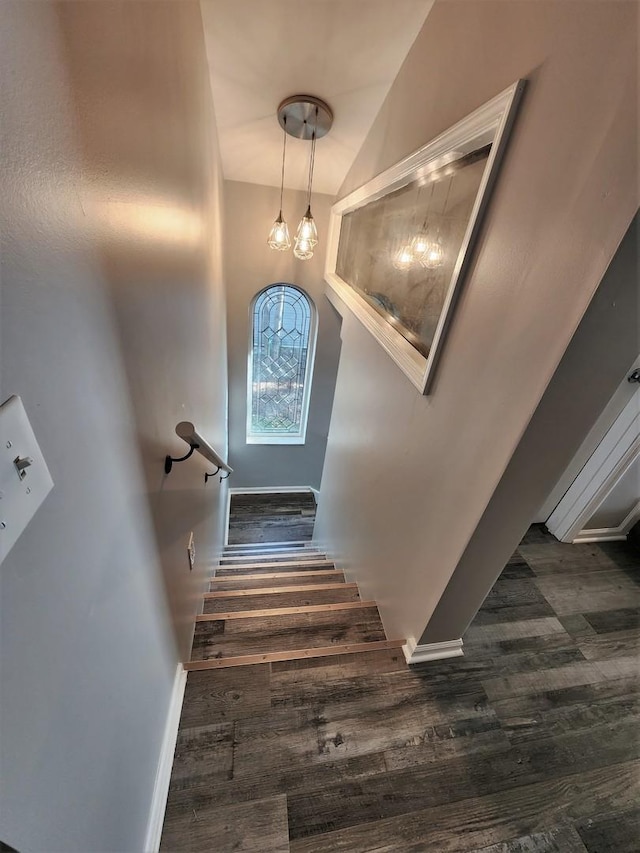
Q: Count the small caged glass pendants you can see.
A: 3